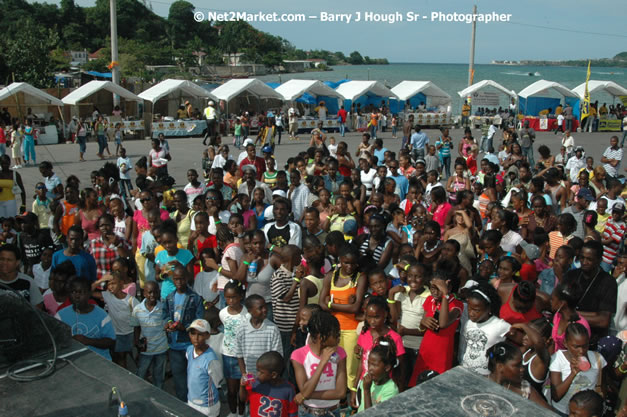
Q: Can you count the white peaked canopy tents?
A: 10